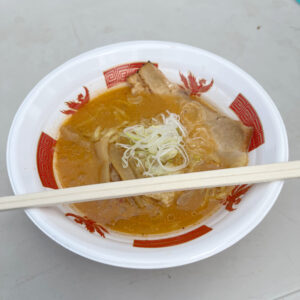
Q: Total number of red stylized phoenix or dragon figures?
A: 4